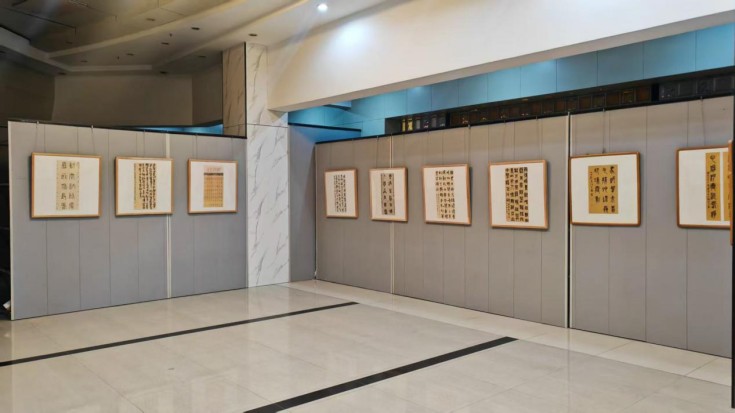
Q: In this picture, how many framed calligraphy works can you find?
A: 9